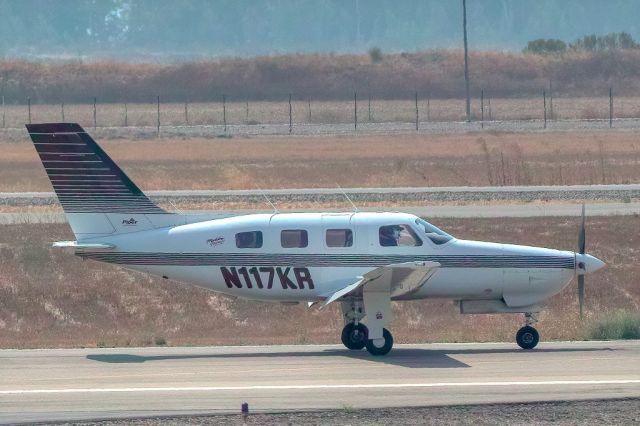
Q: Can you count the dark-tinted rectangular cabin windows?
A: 3